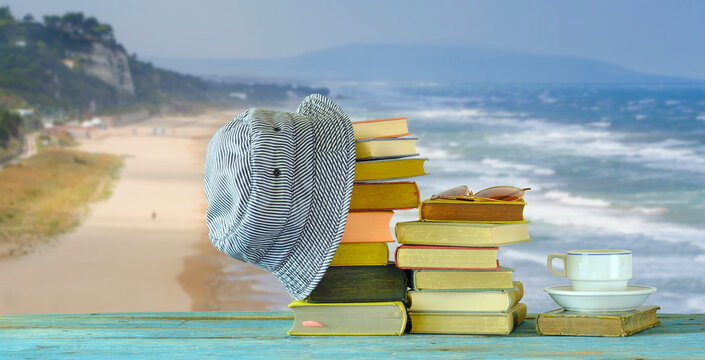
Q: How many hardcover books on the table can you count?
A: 15